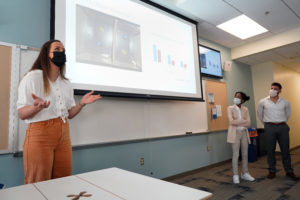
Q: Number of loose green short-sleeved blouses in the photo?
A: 0